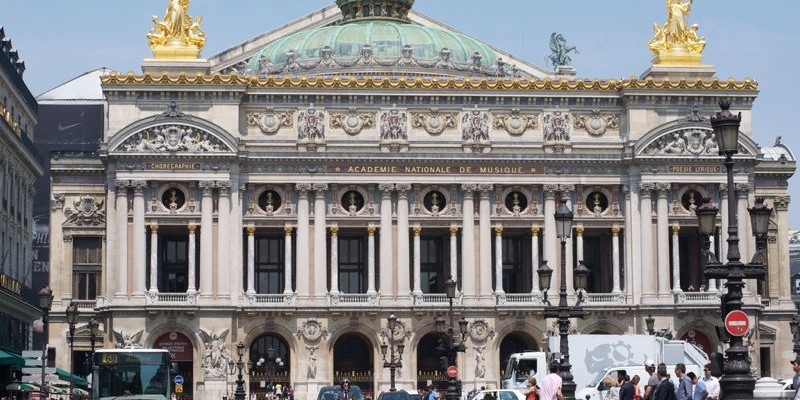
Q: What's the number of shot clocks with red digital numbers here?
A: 0